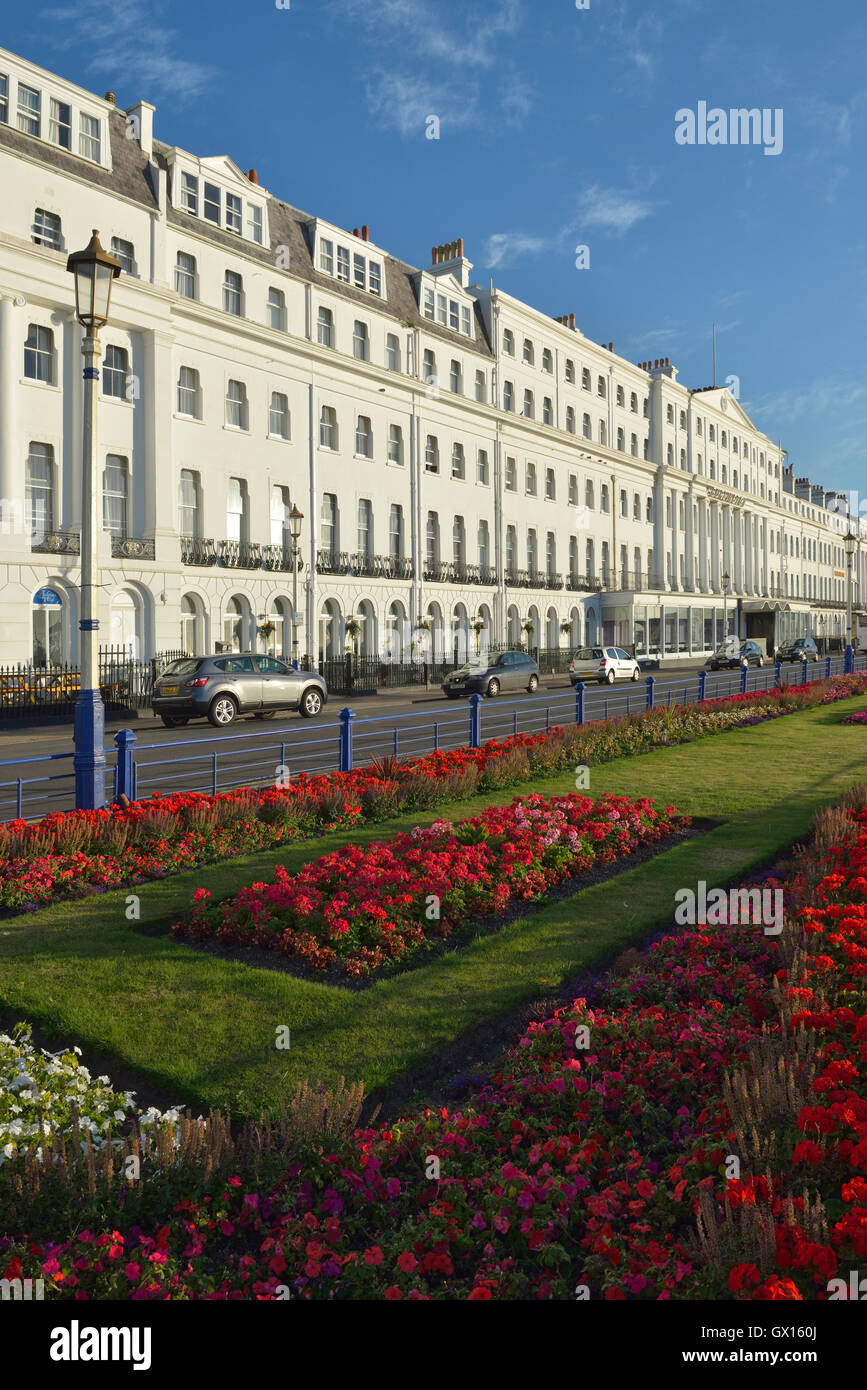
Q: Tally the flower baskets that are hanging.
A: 6